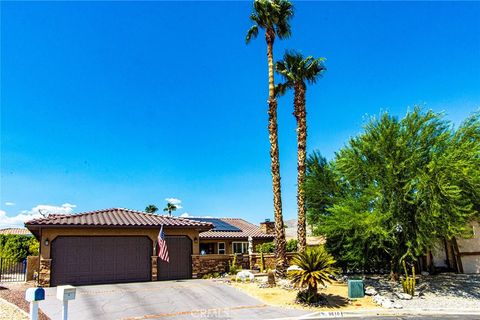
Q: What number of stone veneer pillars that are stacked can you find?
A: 3